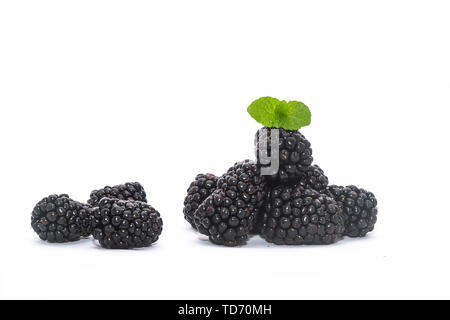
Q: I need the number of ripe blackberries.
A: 9